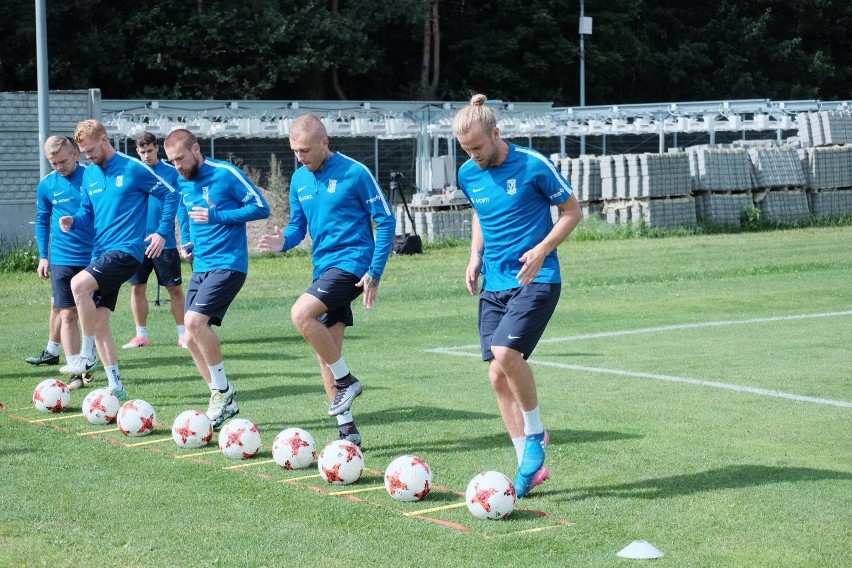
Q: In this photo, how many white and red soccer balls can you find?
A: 9